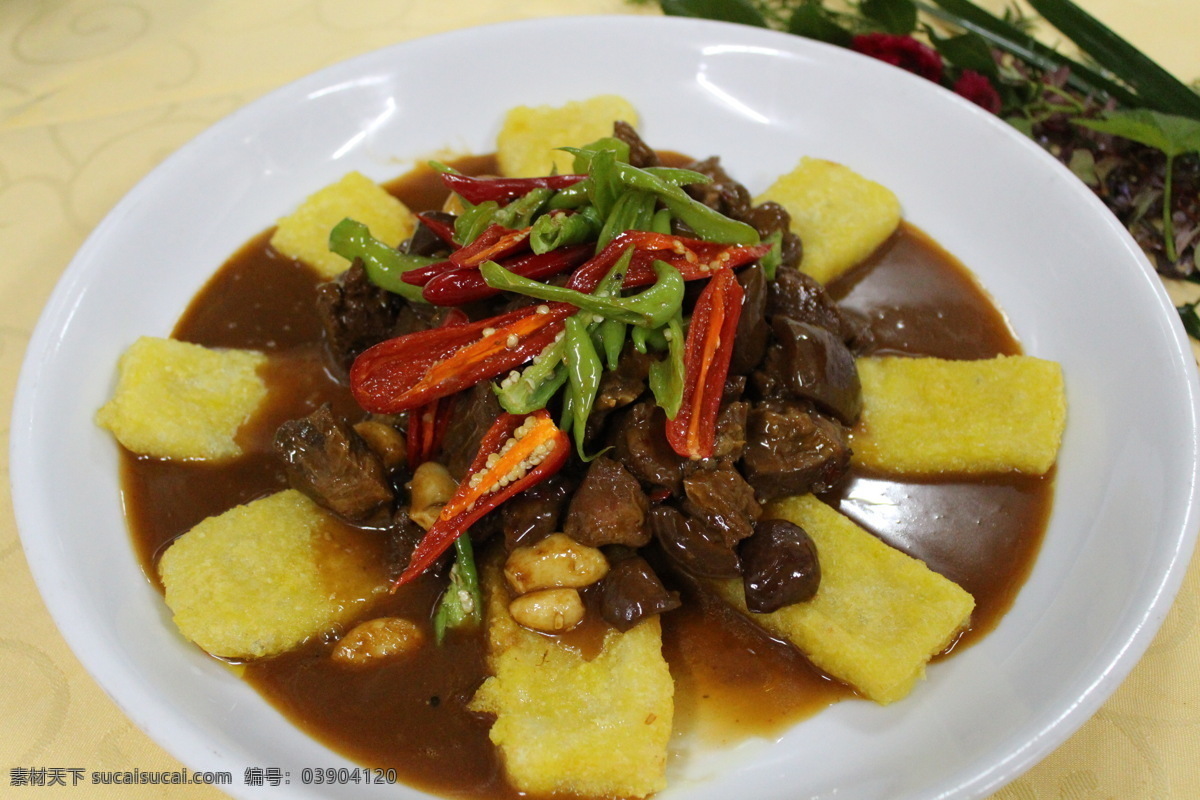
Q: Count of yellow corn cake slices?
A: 8